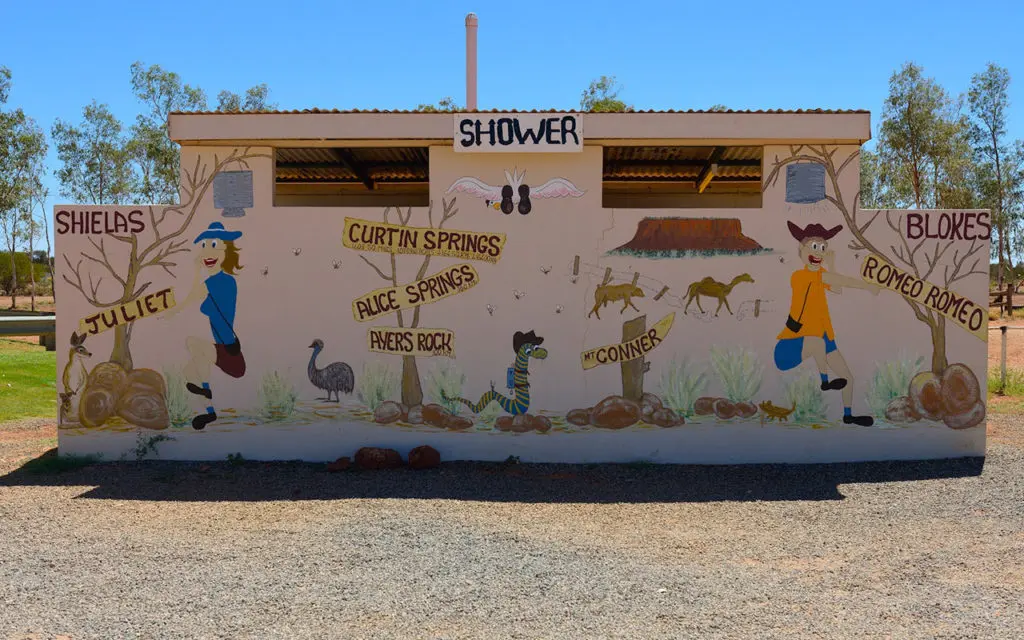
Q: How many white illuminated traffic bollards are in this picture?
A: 0